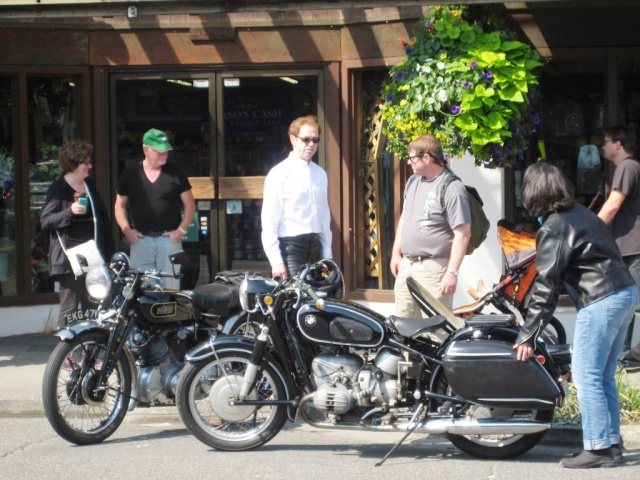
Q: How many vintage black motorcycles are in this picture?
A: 2